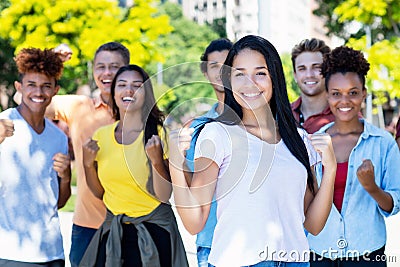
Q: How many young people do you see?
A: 7